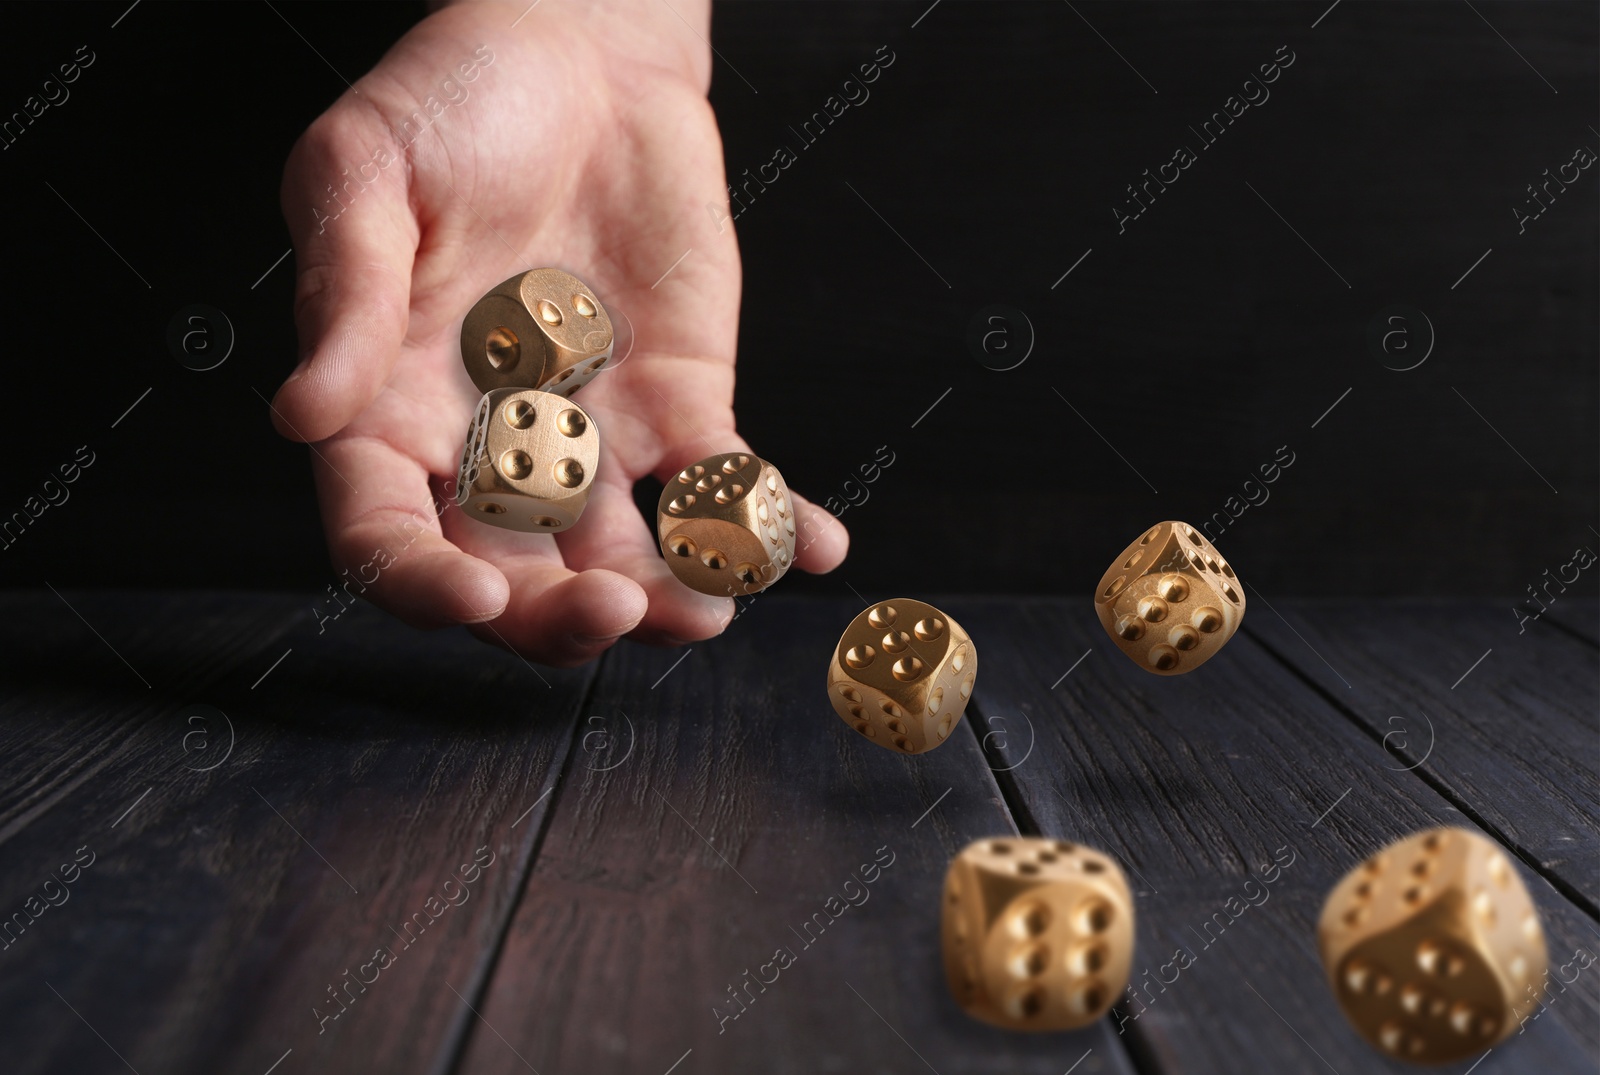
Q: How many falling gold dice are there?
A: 7